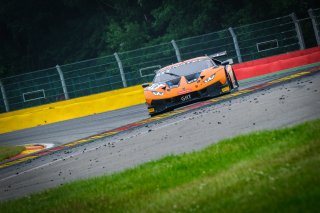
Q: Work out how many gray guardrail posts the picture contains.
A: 7